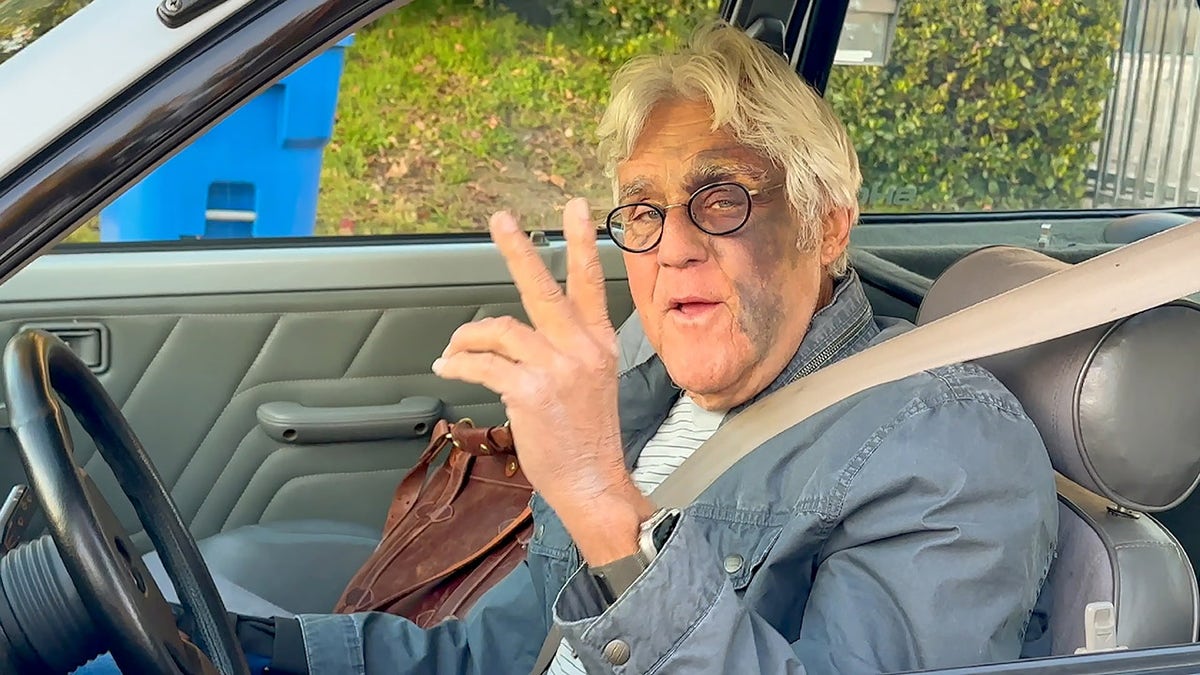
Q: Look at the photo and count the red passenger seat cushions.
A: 0